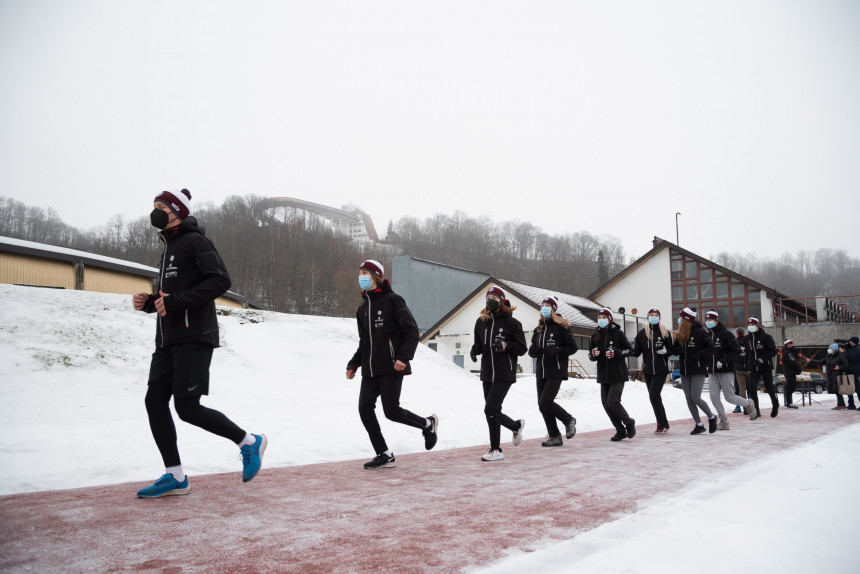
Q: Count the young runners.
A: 9